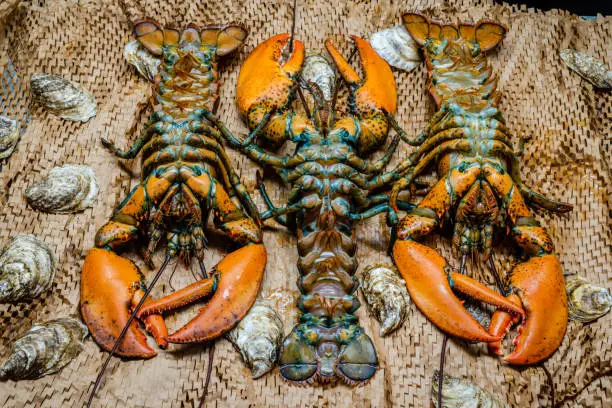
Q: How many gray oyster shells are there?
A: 13